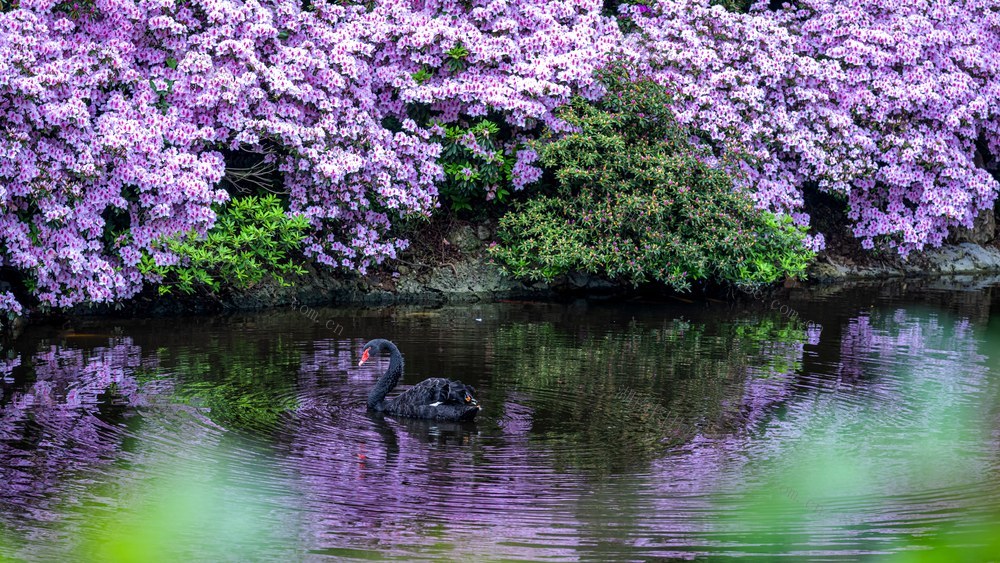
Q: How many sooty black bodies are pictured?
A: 1